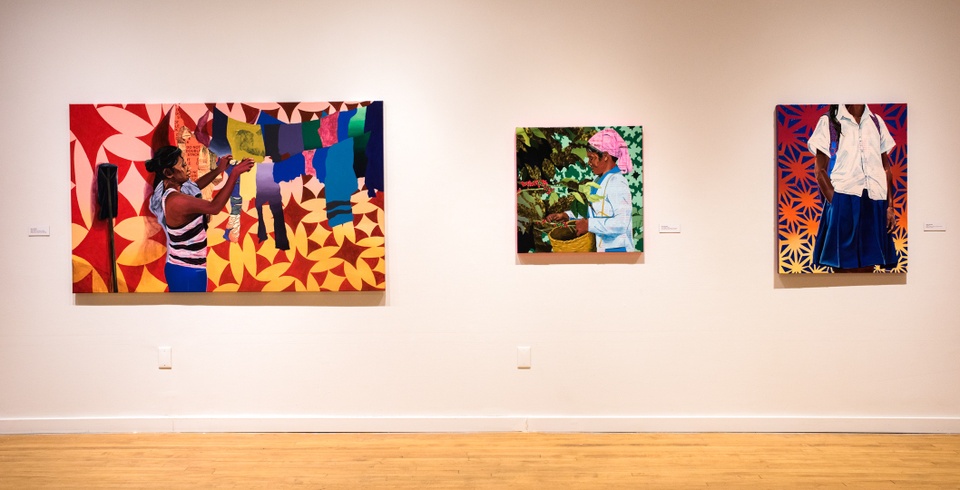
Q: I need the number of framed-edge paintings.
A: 3